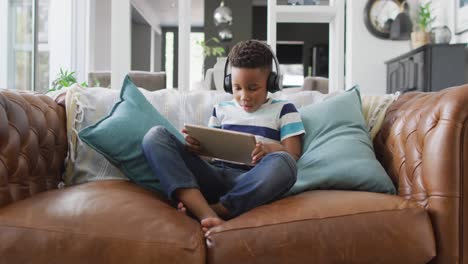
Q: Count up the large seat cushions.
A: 2